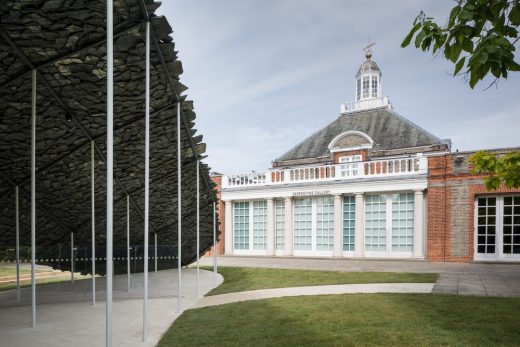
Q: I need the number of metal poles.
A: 11